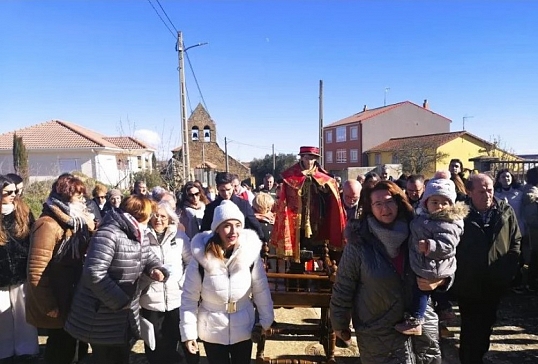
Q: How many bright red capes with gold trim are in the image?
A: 1